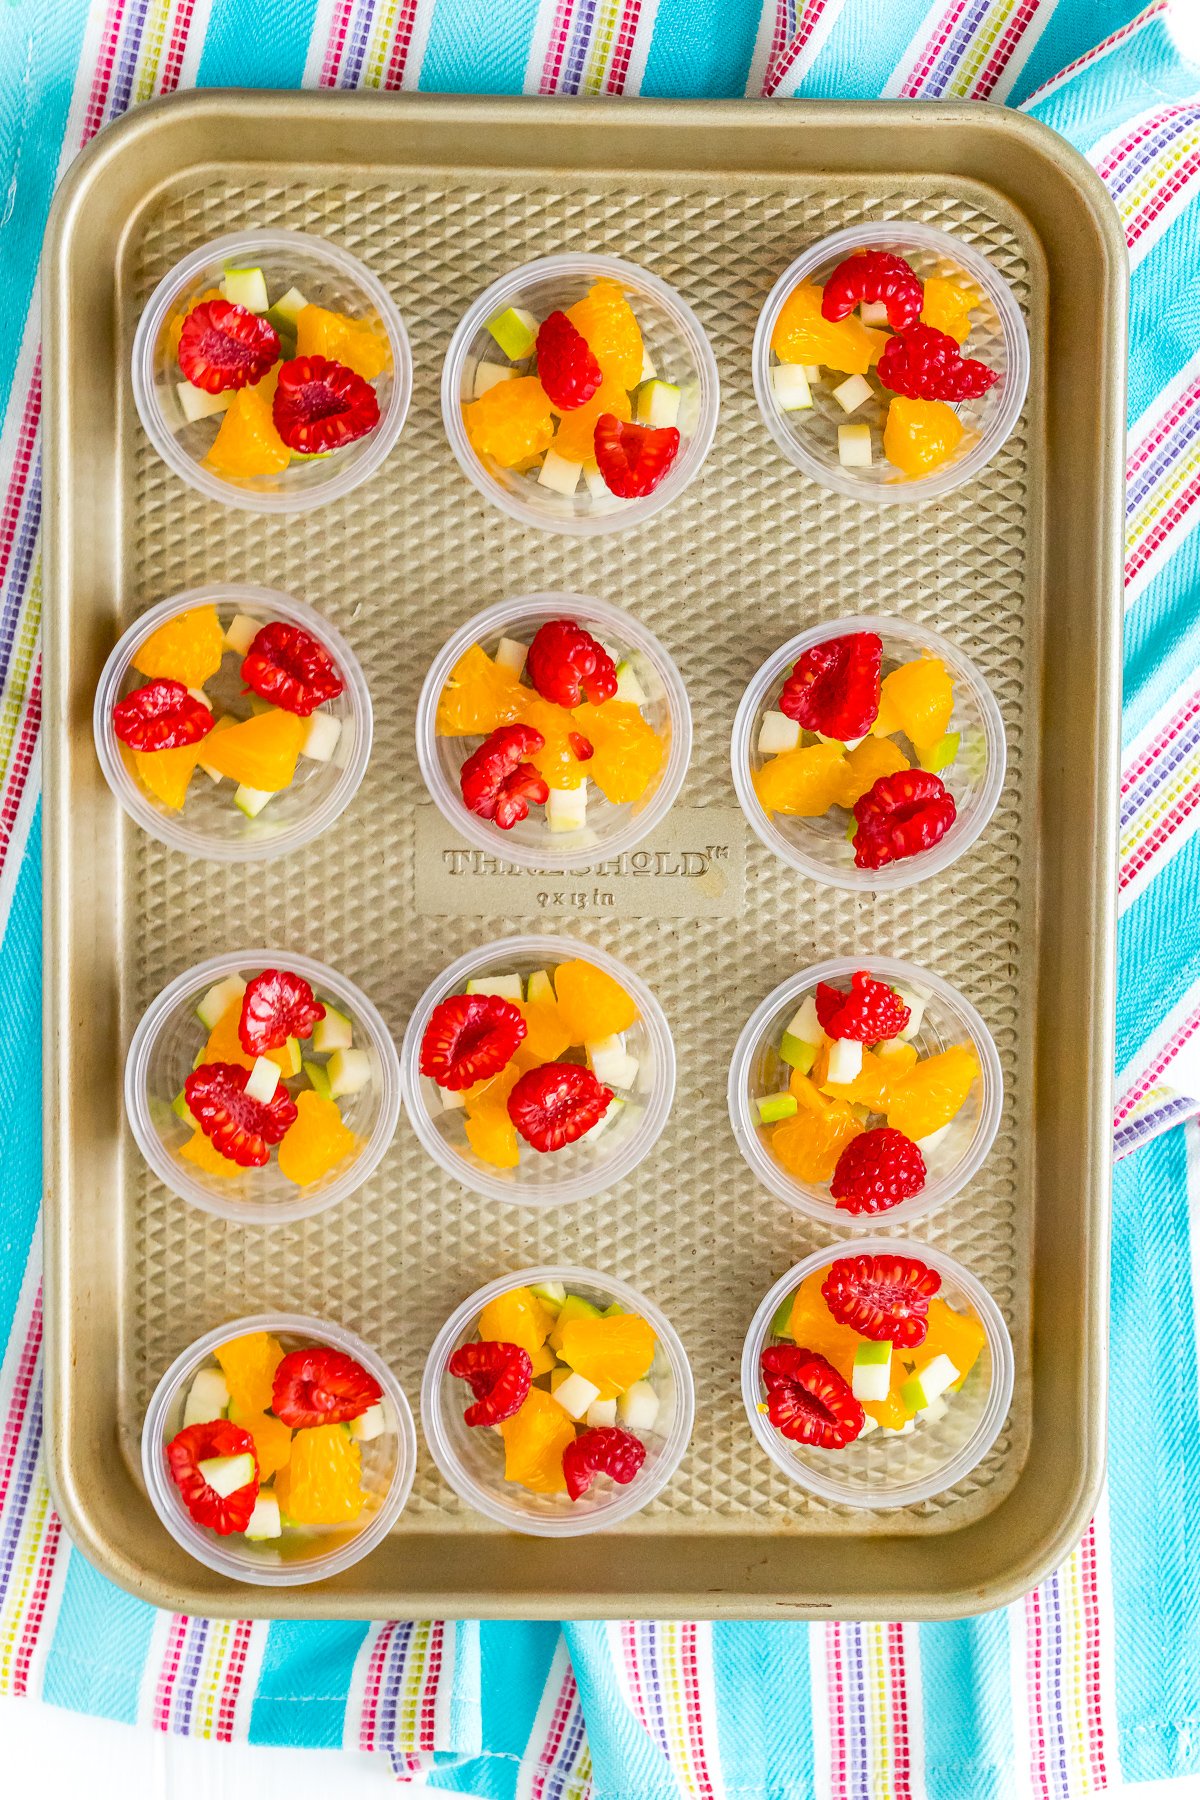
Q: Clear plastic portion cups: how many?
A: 12